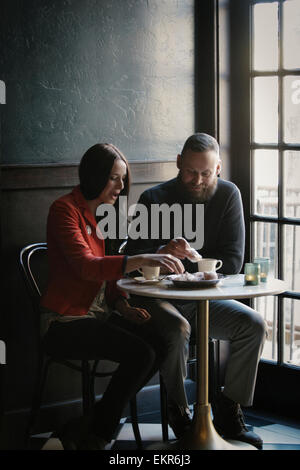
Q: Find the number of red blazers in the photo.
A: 1